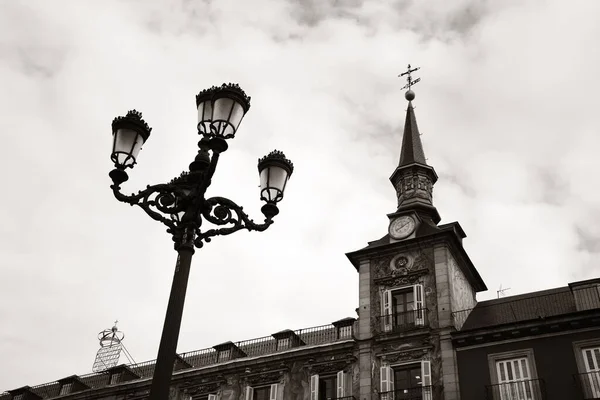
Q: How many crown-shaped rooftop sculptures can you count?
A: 1